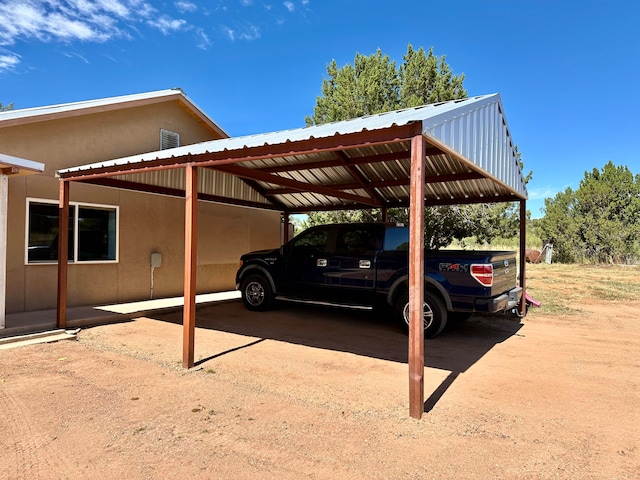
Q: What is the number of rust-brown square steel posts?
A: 6